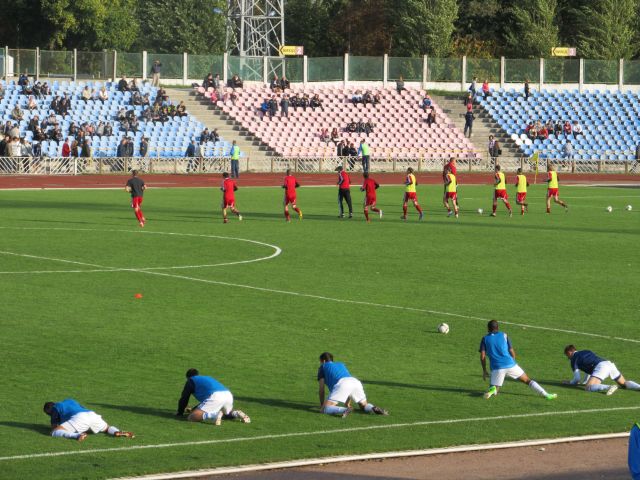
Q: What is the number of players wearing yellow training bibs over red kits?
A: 5